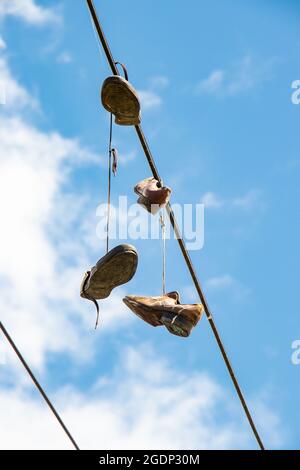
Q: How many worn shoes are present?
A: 4